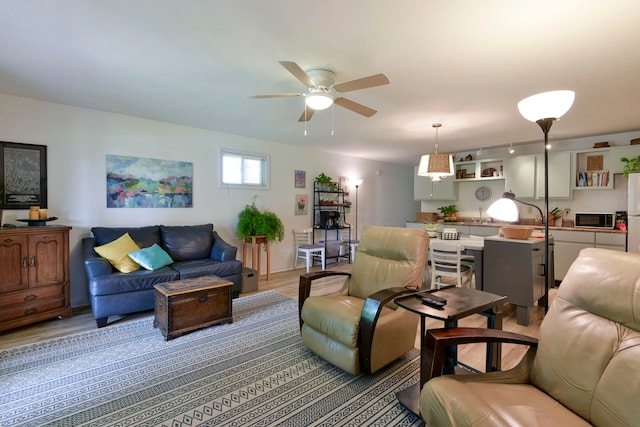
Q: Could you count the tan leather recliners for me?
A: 2